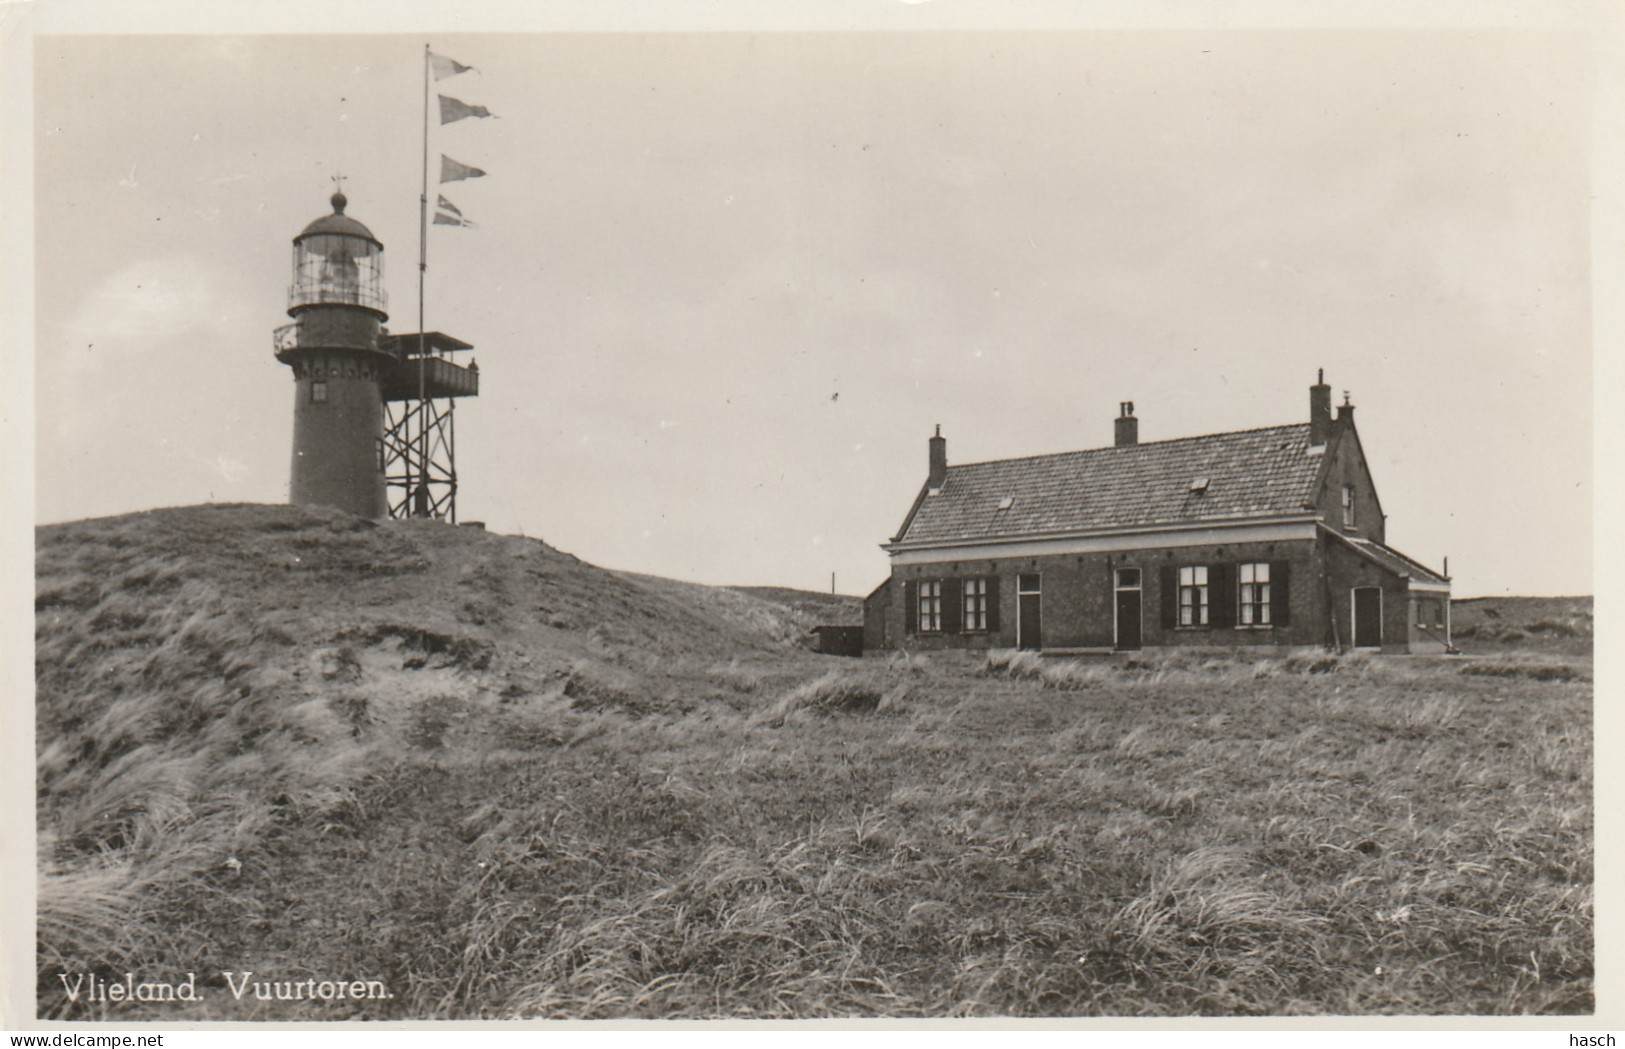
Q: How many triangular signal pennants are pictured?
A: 4